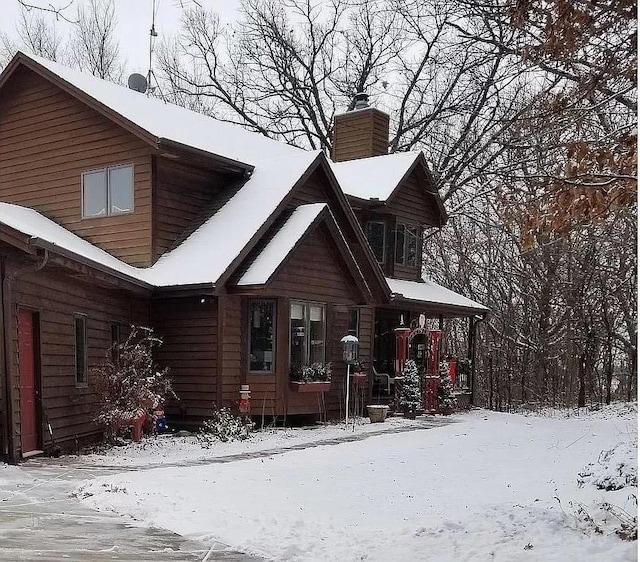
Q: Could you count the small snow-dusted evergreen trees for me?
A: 2